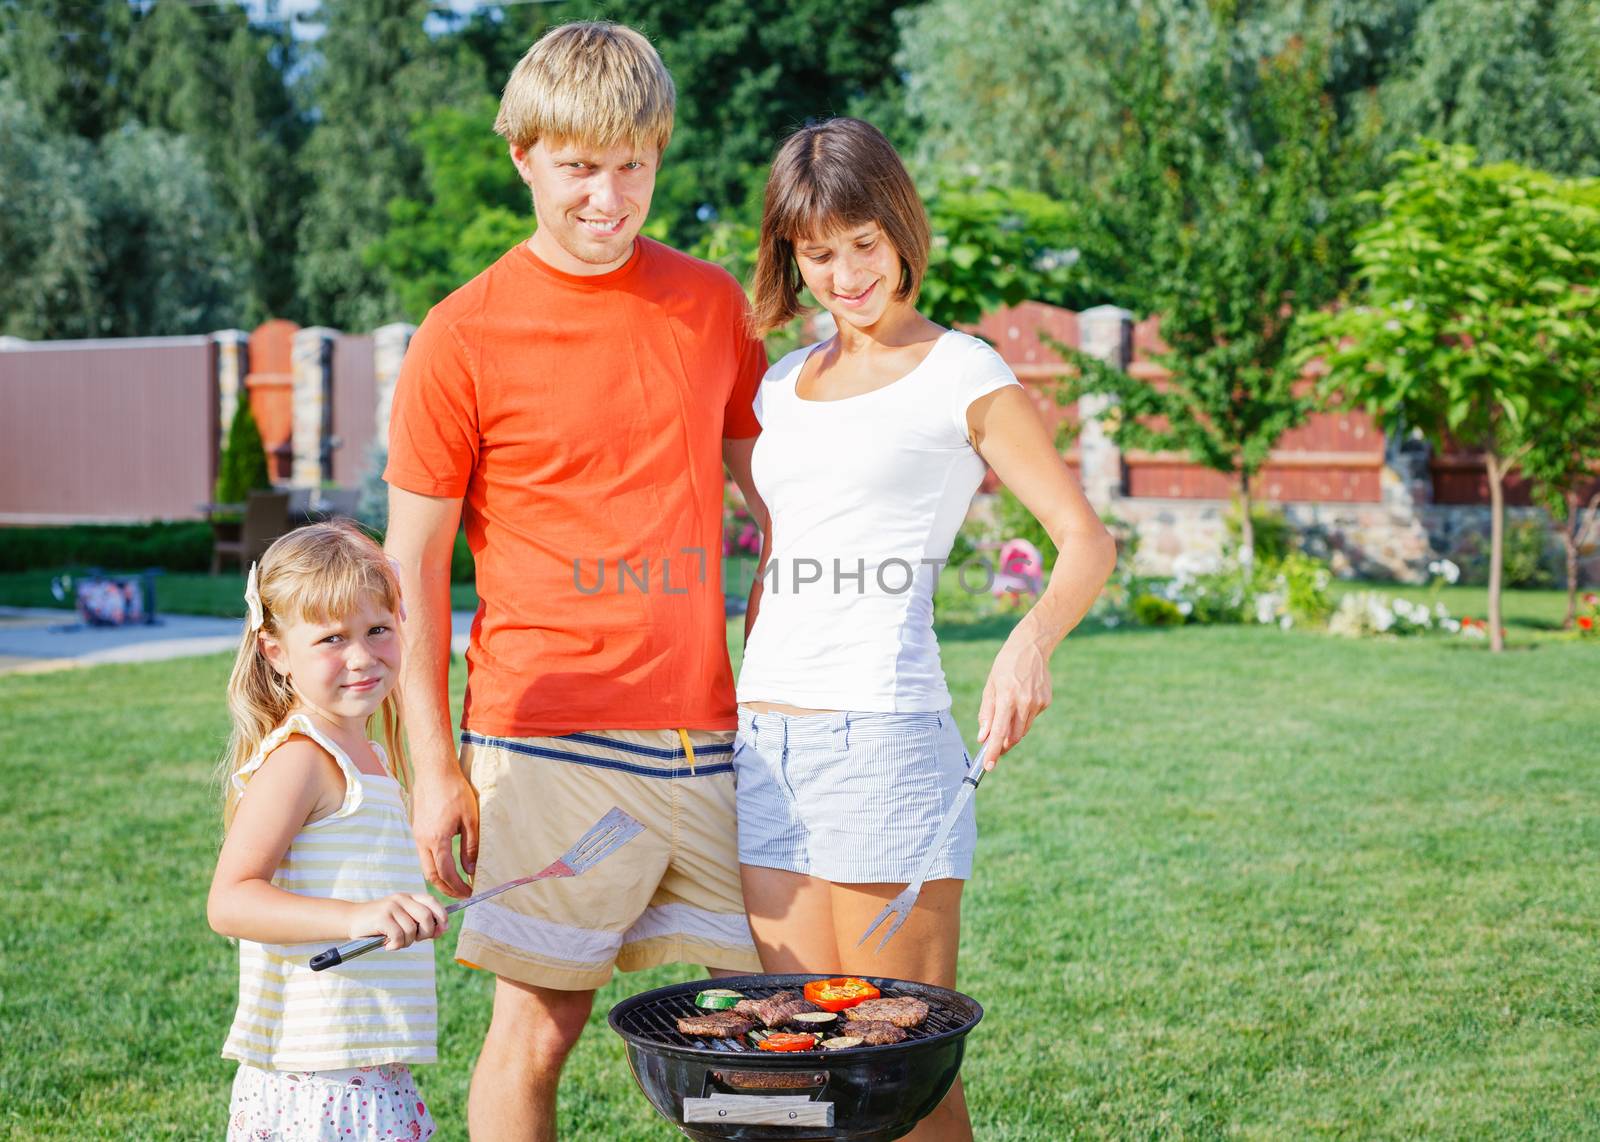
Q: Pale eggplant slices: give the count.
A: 2